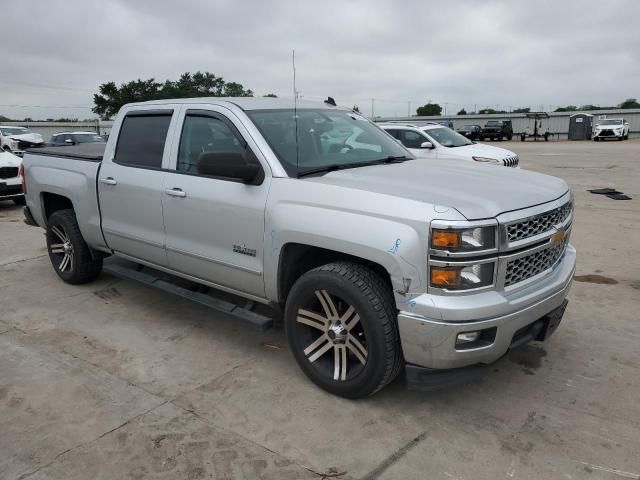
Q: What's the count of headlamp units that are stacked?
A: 2